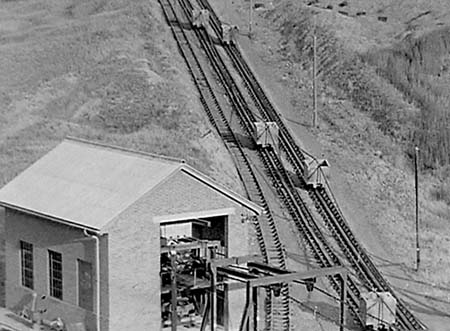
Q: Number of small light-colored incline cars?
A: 5